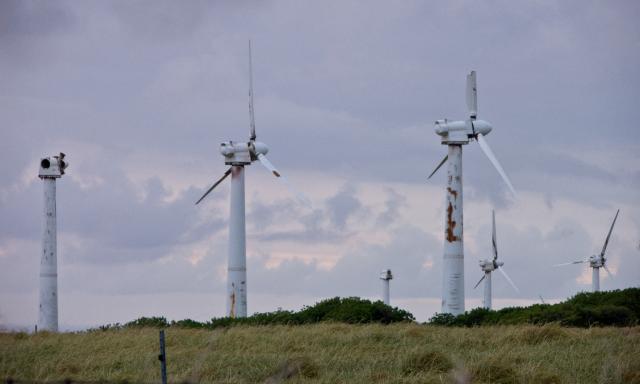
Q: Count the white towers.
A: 6